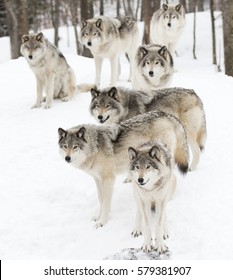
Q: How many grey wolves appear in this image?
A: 7